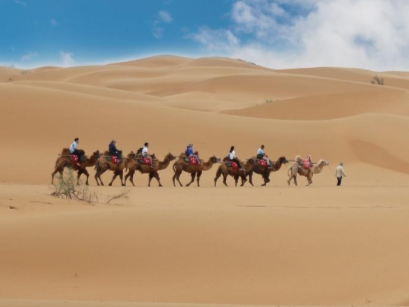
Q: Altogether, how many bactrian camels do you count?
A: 7